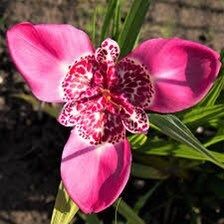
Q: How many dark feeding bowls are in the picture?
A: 0